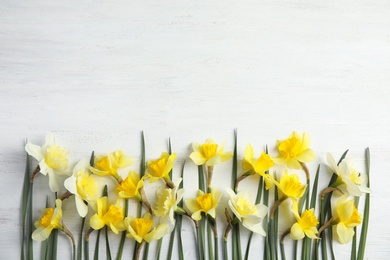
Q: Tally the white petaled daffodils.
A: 5